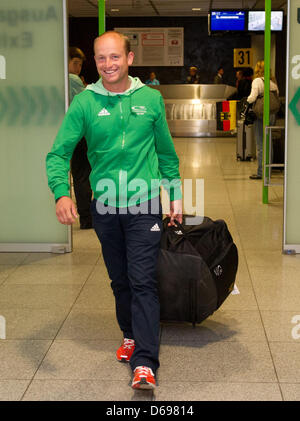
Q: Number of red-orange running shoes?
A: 2